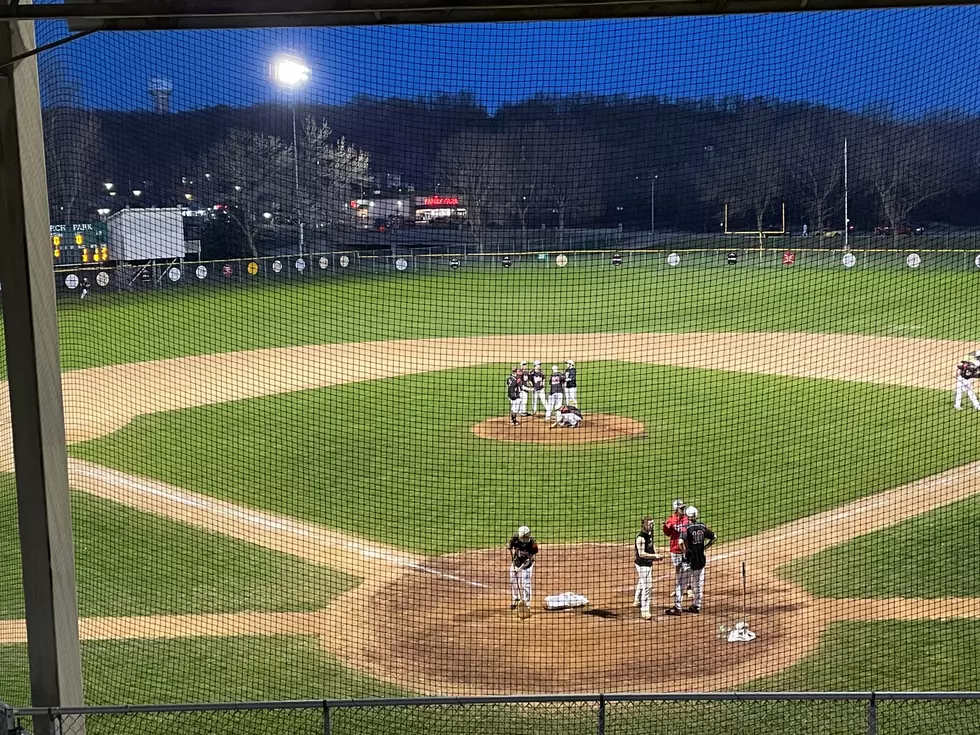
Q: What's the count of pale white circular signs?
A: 14